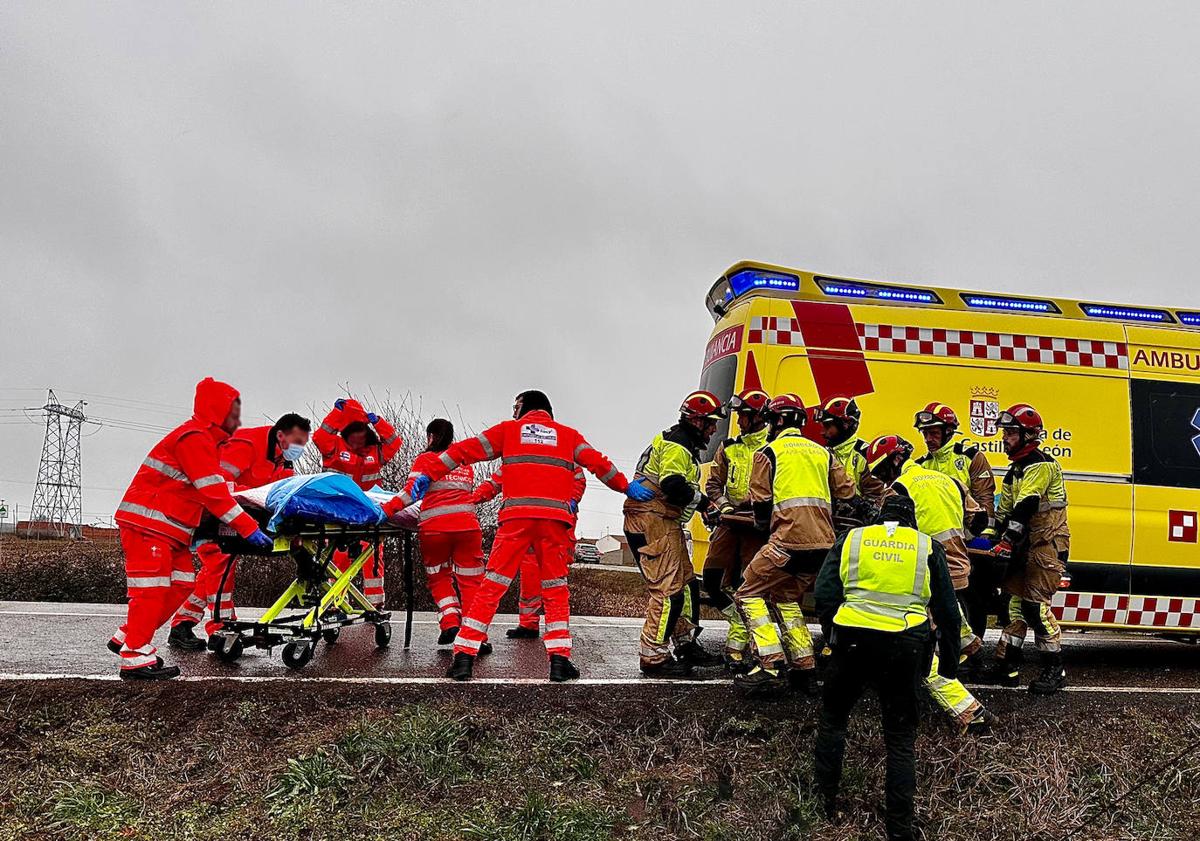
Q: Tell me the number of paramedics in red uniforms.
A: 6